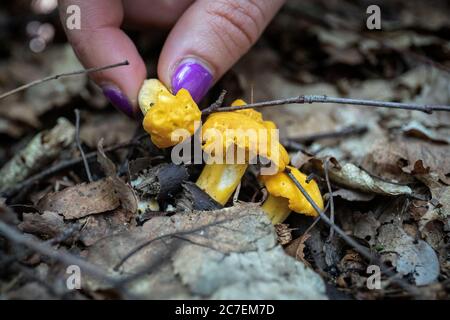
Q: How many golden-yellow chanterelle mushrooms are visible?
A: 3